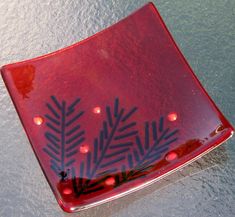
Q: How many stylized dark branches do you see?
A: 3